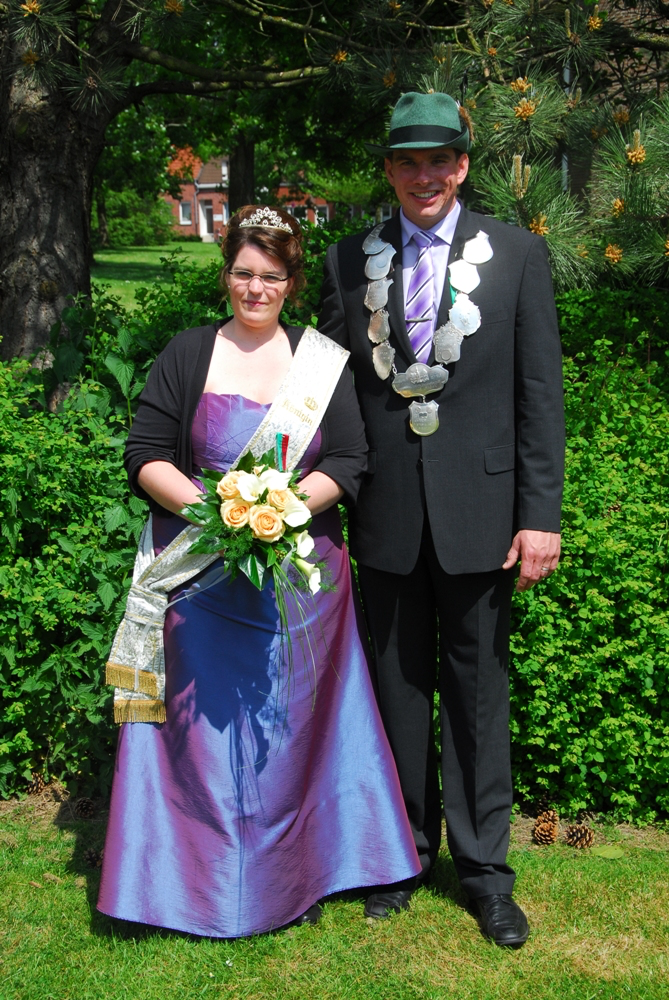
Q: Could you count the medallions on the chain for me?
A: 11